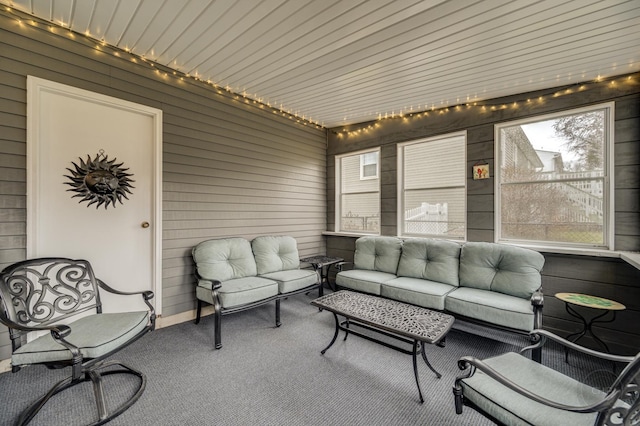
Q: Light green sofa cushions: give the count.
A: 10